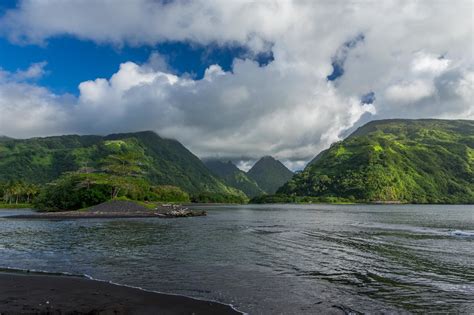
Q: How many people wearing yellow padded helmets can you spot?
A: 0